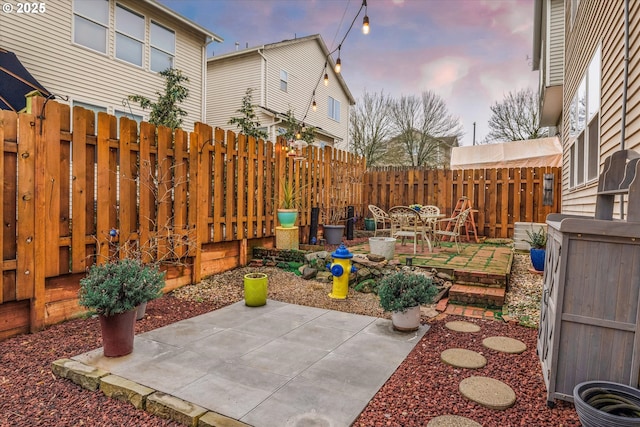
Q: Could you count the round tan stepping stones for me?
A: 5